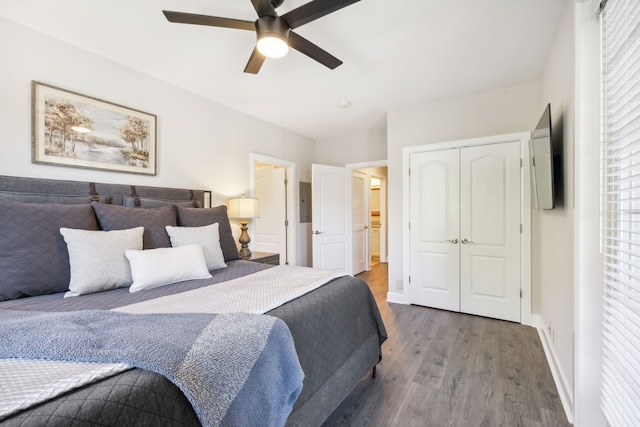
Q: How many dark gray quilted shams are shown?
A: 3